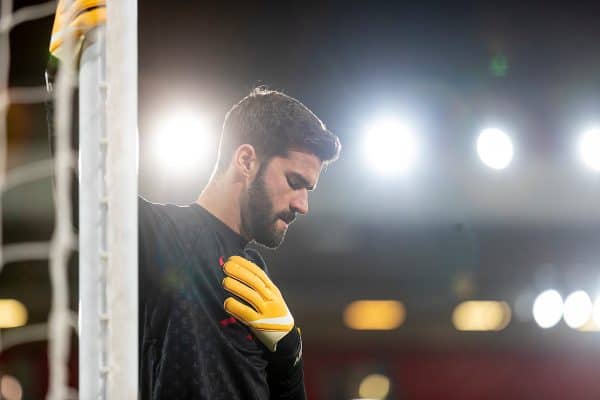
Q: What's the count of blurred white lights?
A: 7